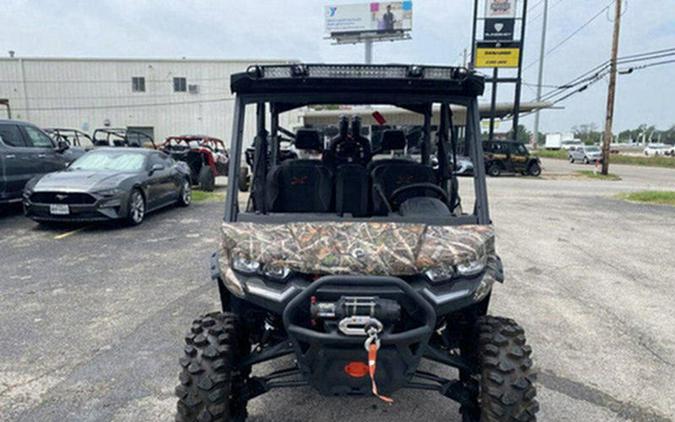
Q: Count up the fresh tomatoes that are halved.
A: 0